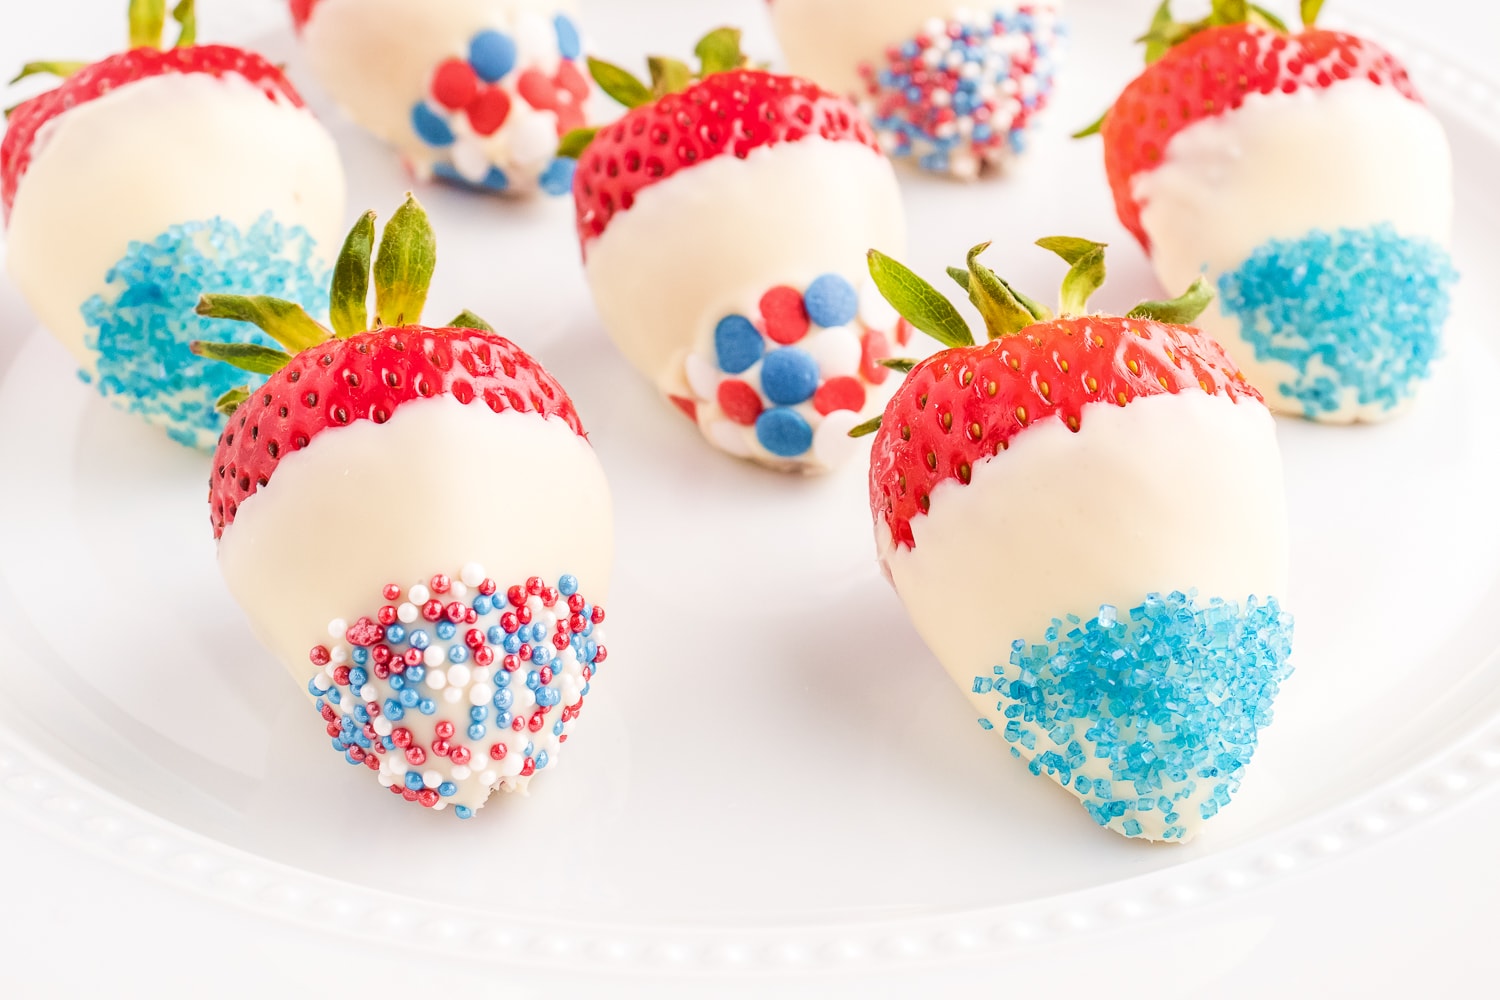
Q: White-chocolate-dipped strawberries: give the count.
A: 7